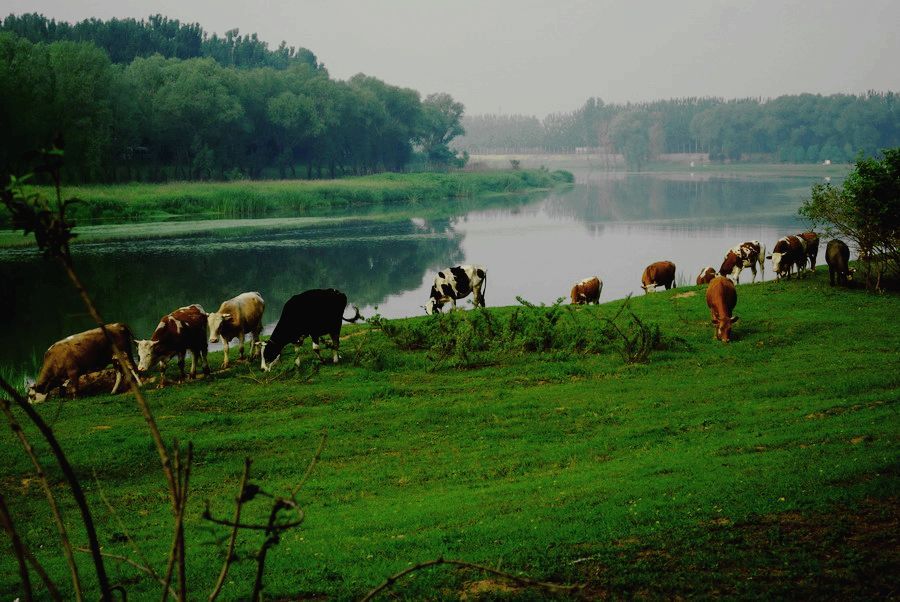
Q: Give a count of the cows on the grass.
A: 13